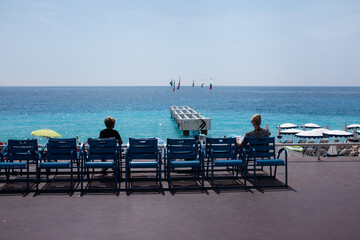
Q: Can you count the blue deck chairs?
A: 7